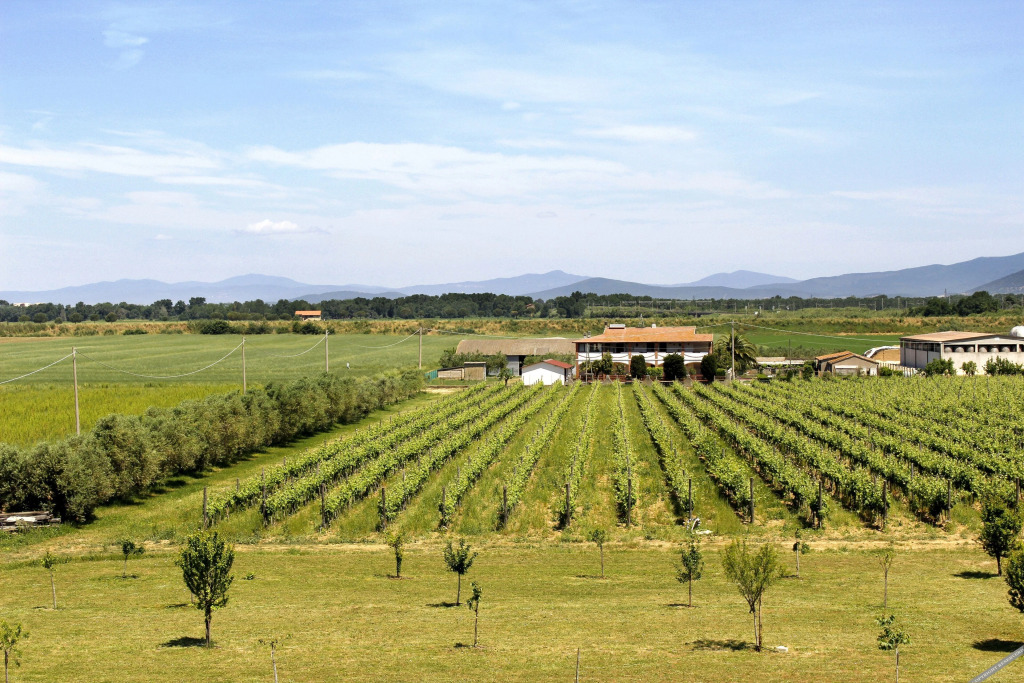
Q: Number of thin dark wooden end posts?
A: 14